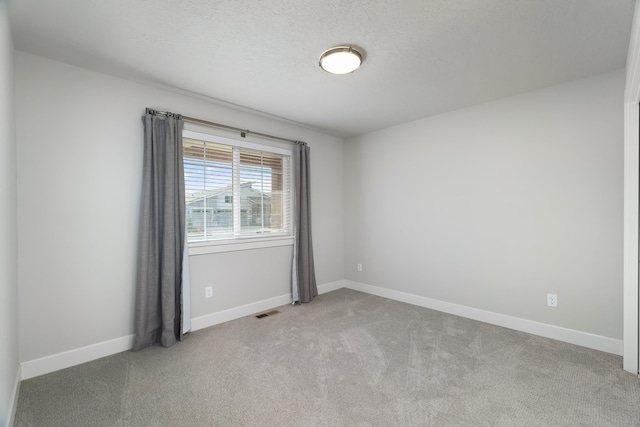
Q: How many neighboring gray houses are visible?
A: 1